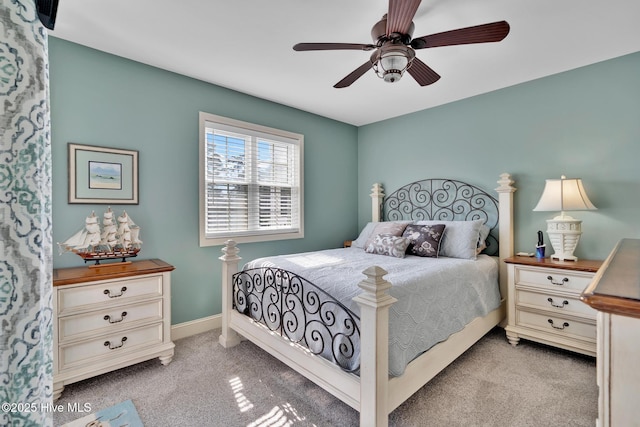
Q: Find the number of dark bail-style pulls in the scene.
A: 6